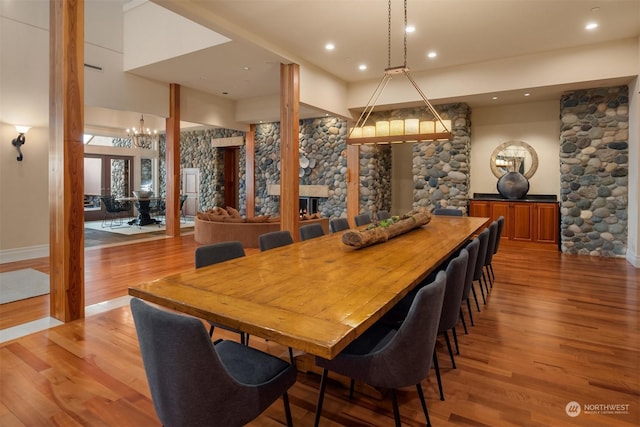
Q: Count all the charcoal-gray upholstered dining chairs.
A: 14